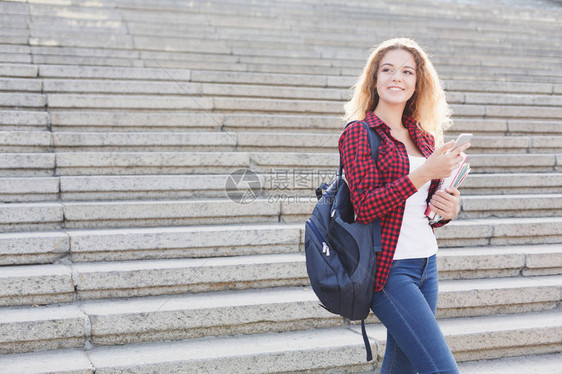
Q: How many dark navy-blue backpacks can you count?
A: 1